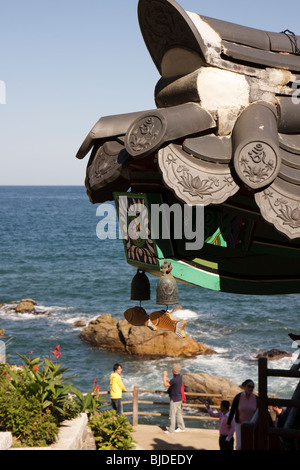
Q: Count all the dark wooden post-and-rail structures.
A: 1